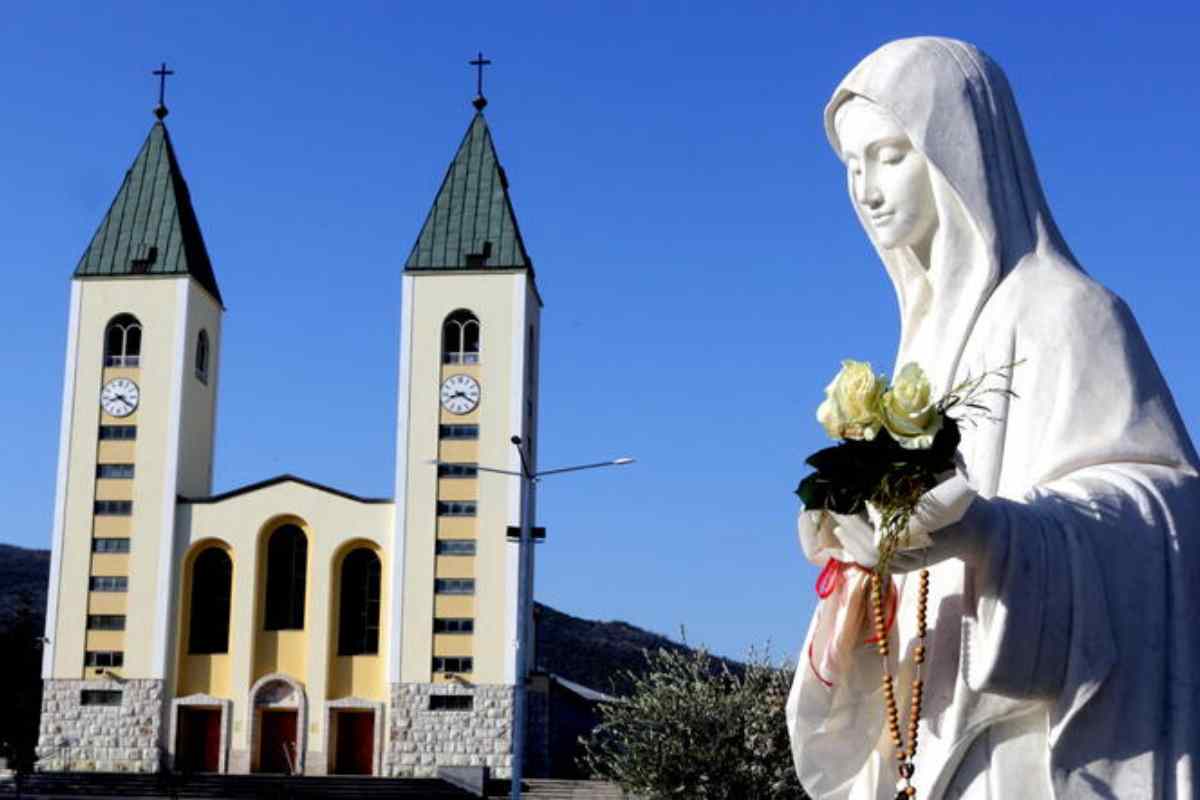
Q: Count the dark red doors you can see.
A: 3